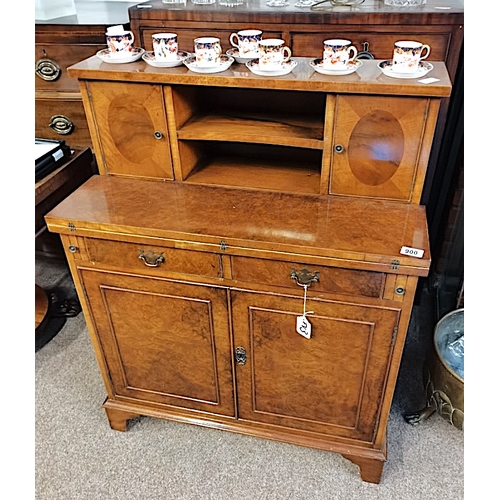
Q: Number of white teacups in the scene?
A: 7